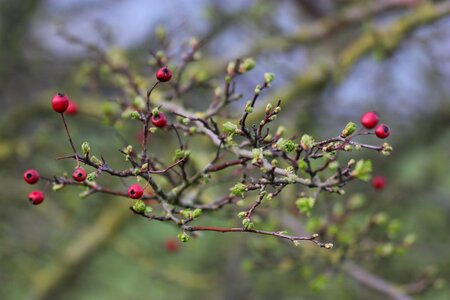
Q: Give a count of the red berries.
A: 12